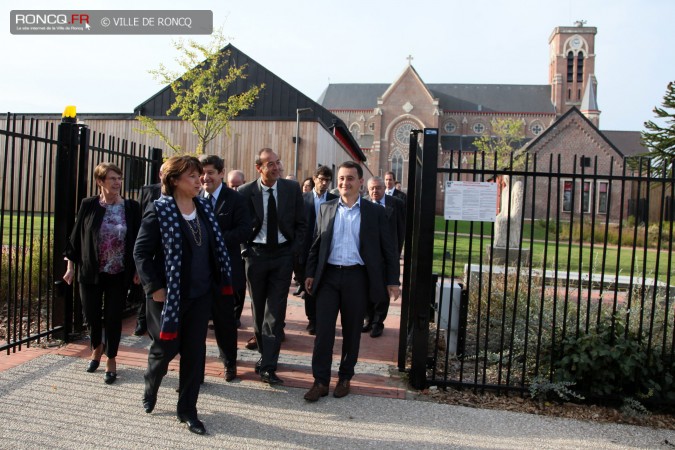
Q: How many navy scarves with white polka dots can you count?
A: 1